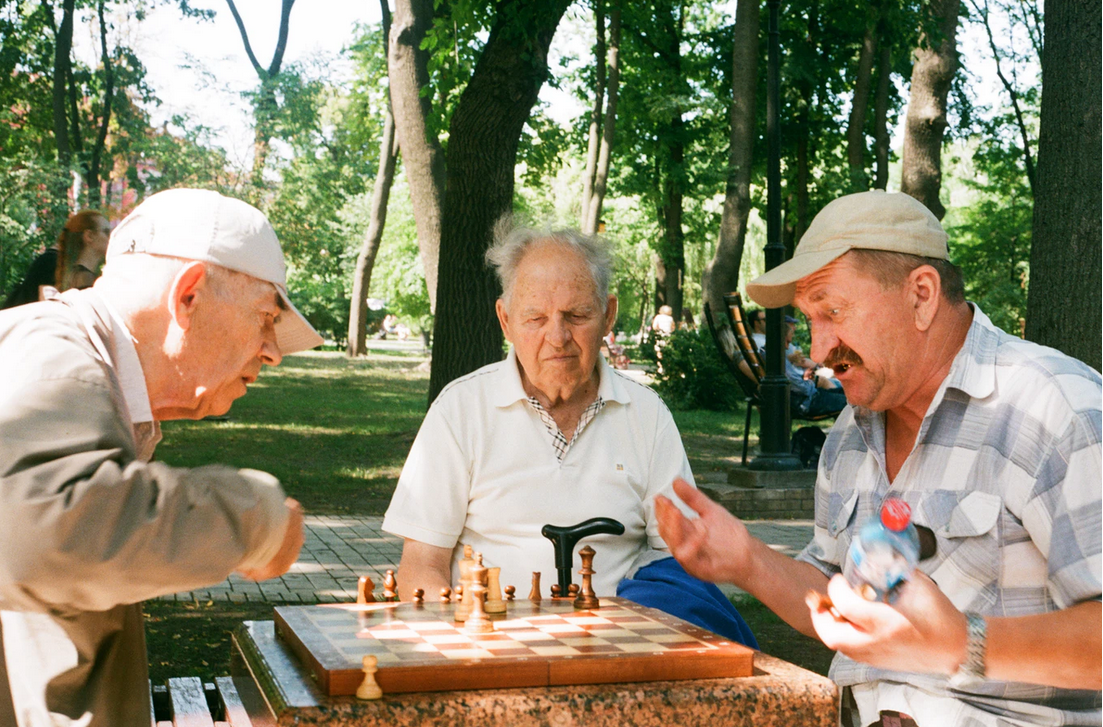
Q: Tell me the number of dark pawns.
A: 6